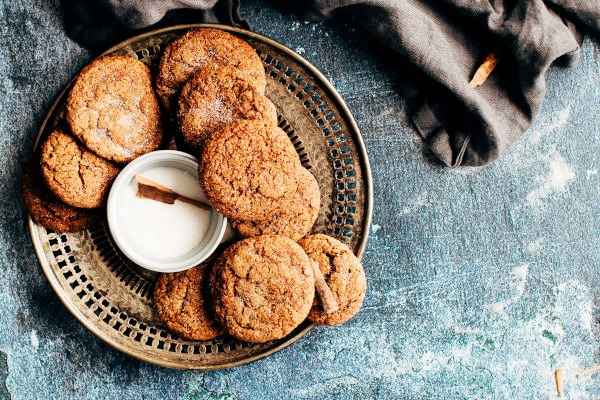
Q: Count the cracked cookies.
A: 10